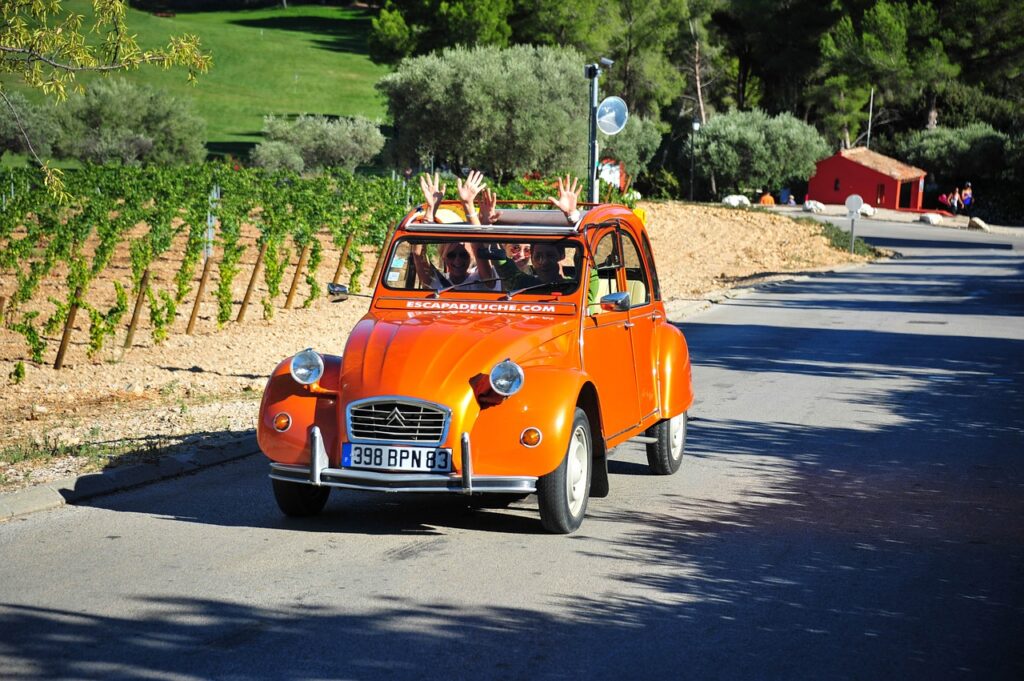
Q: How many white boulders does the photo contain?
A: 5